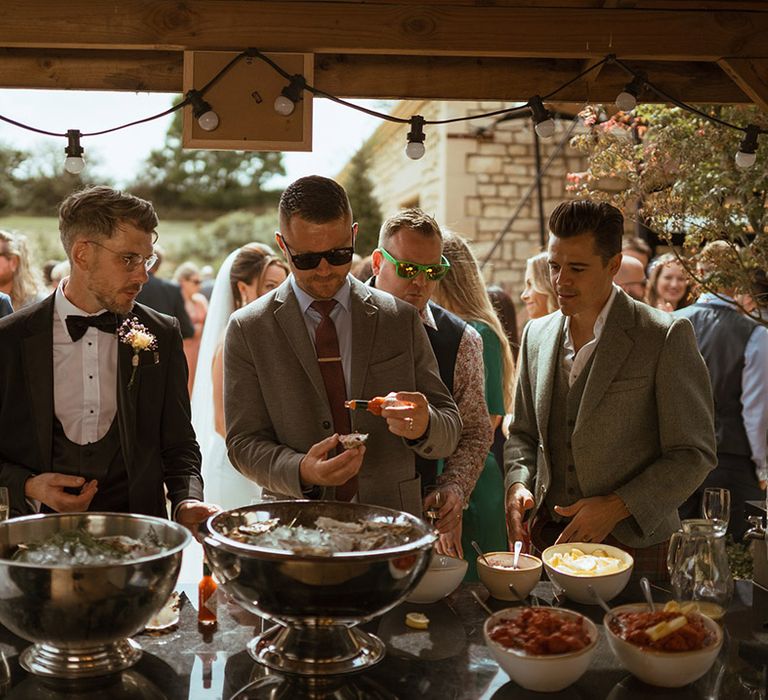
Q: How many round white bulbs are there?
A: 7